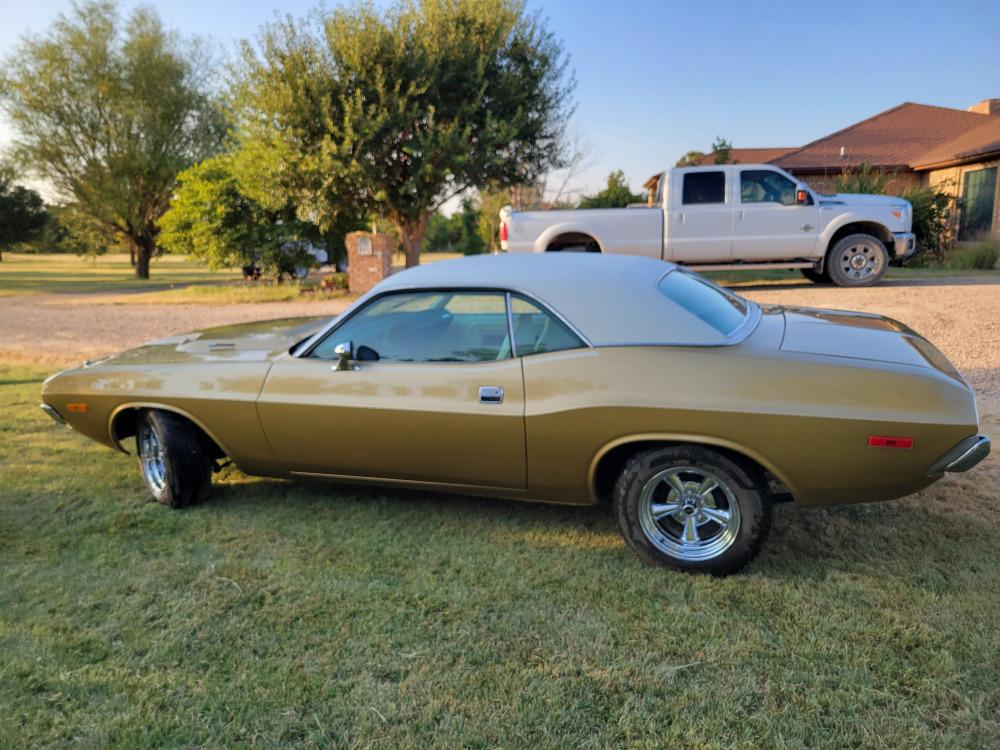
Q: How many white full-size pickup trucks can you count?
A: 1